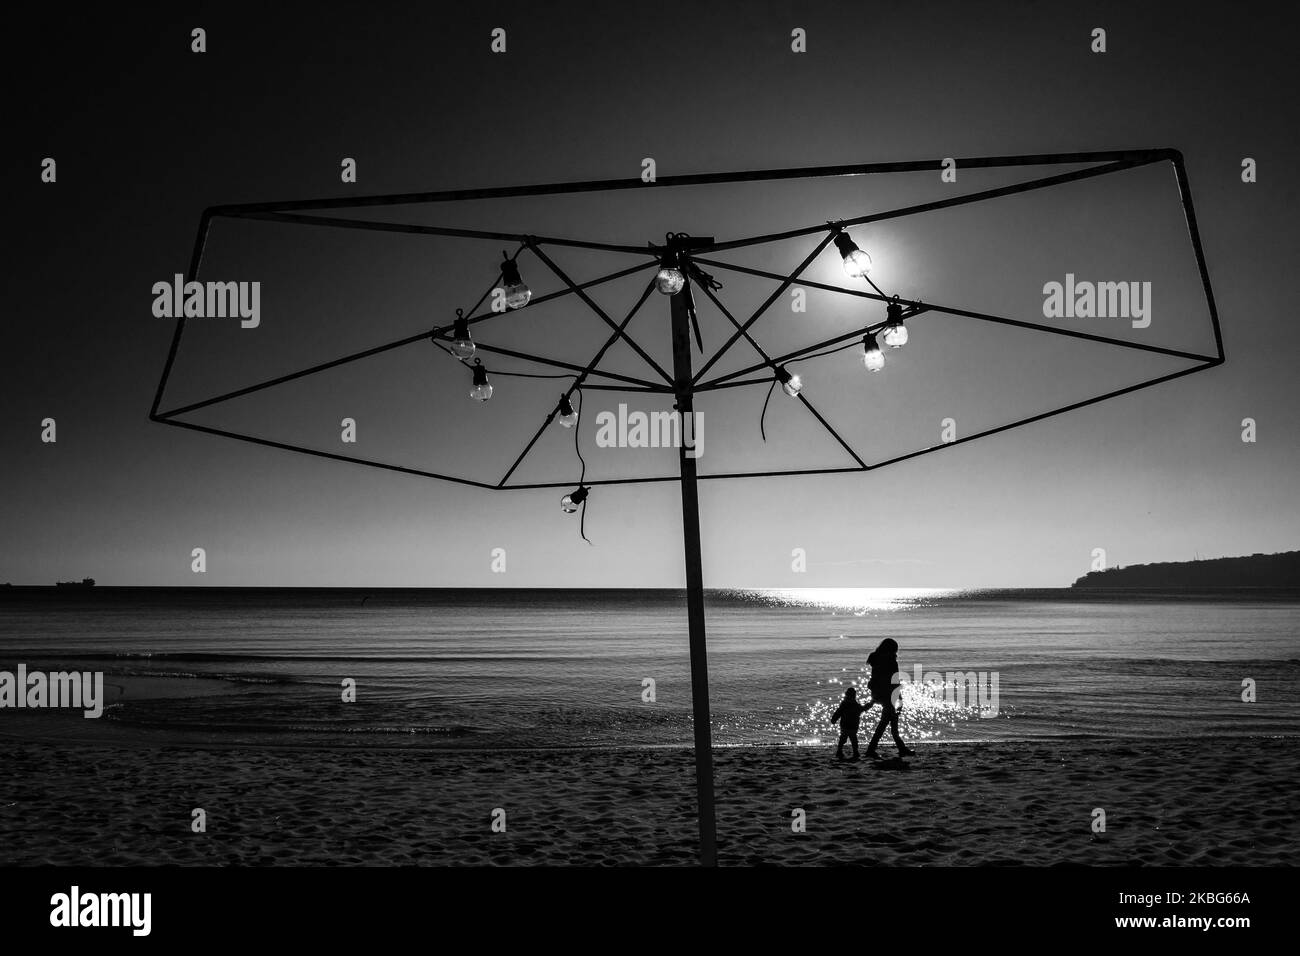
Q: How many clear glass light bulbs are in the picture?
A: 10